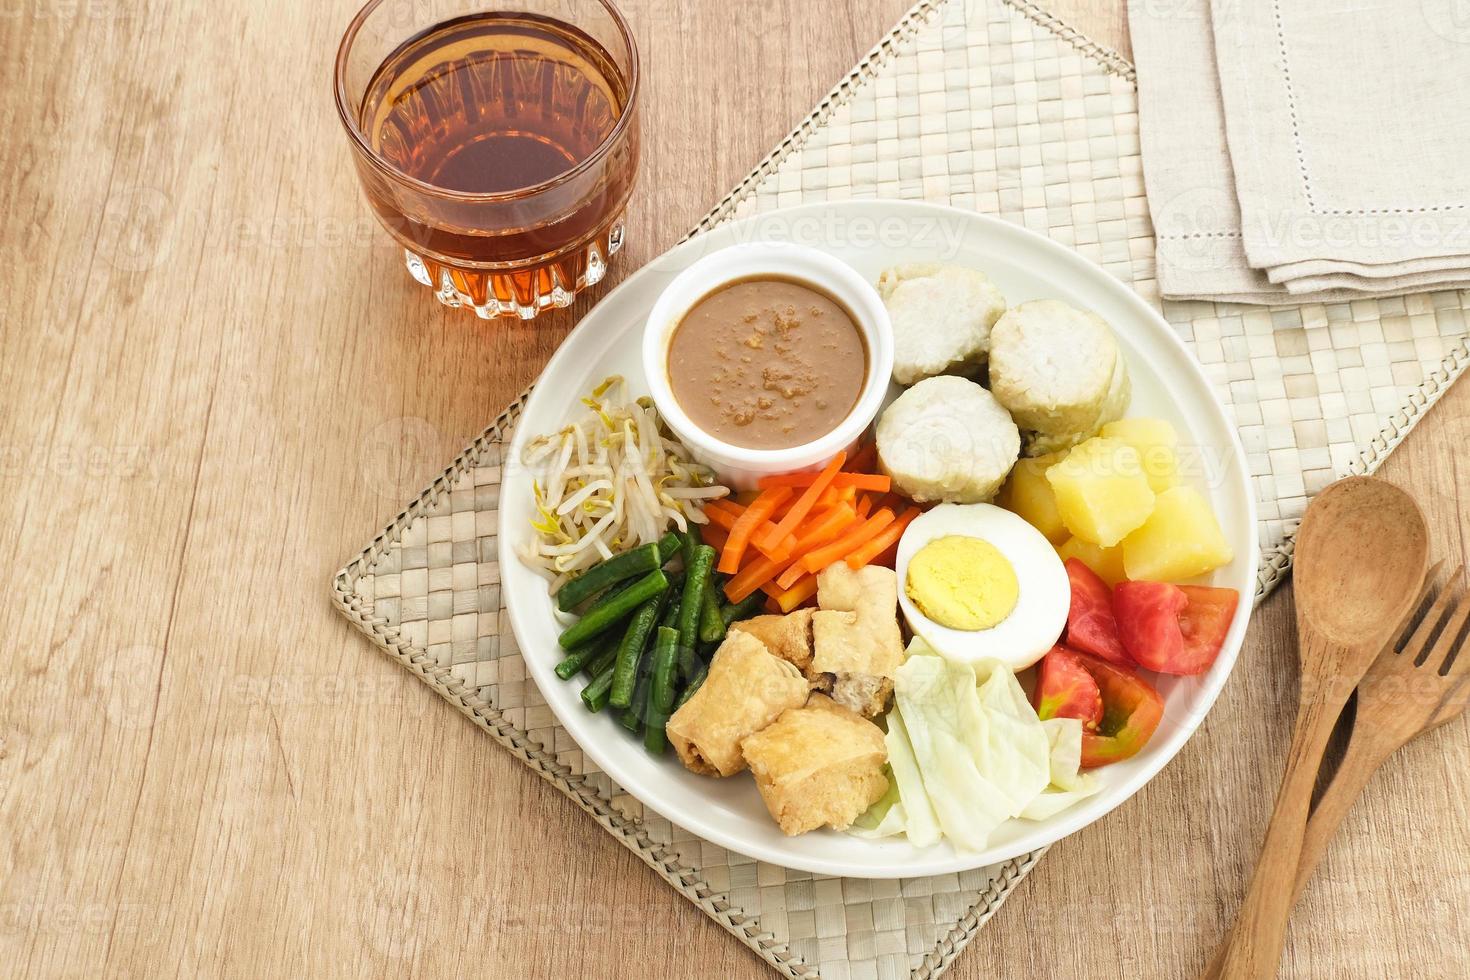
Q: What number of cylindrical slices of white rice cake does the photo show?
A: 3